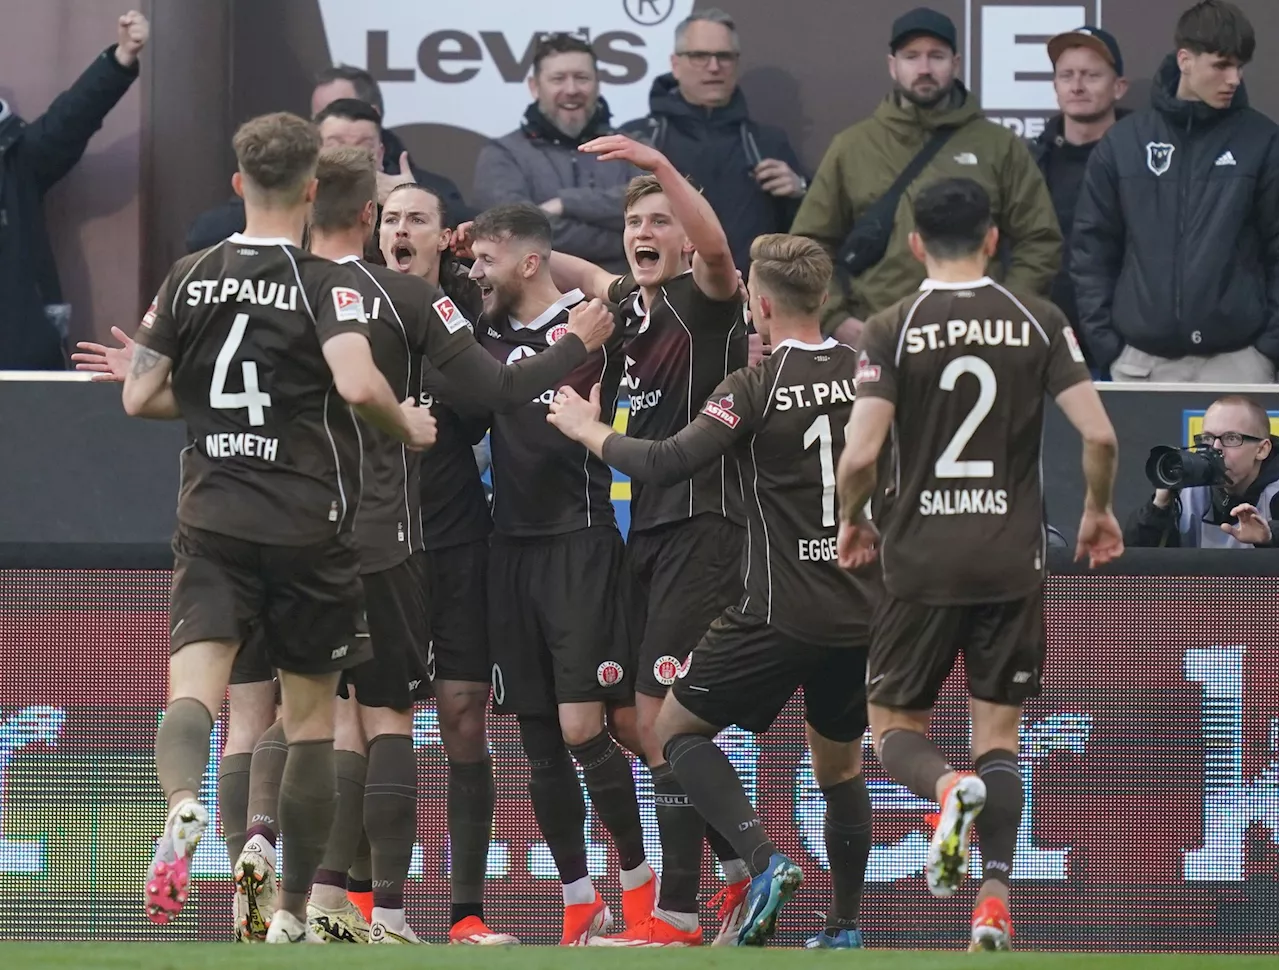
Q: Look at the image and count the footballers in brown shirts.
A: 7